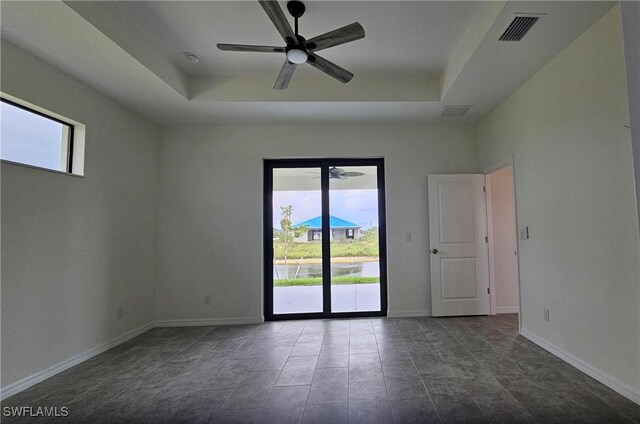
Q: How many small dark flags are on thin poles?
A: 0